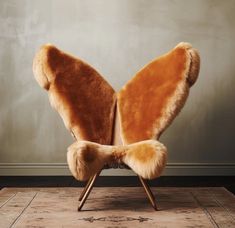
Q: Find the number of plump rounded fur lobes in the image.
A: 2